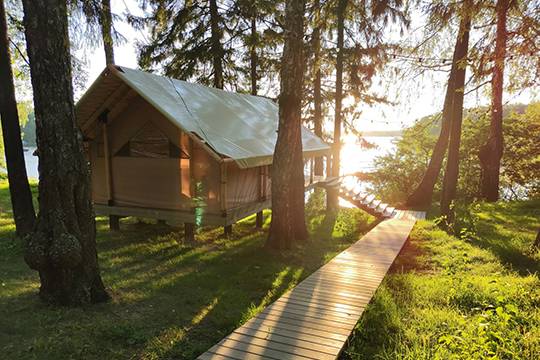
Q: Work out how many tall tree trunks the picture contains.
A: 11